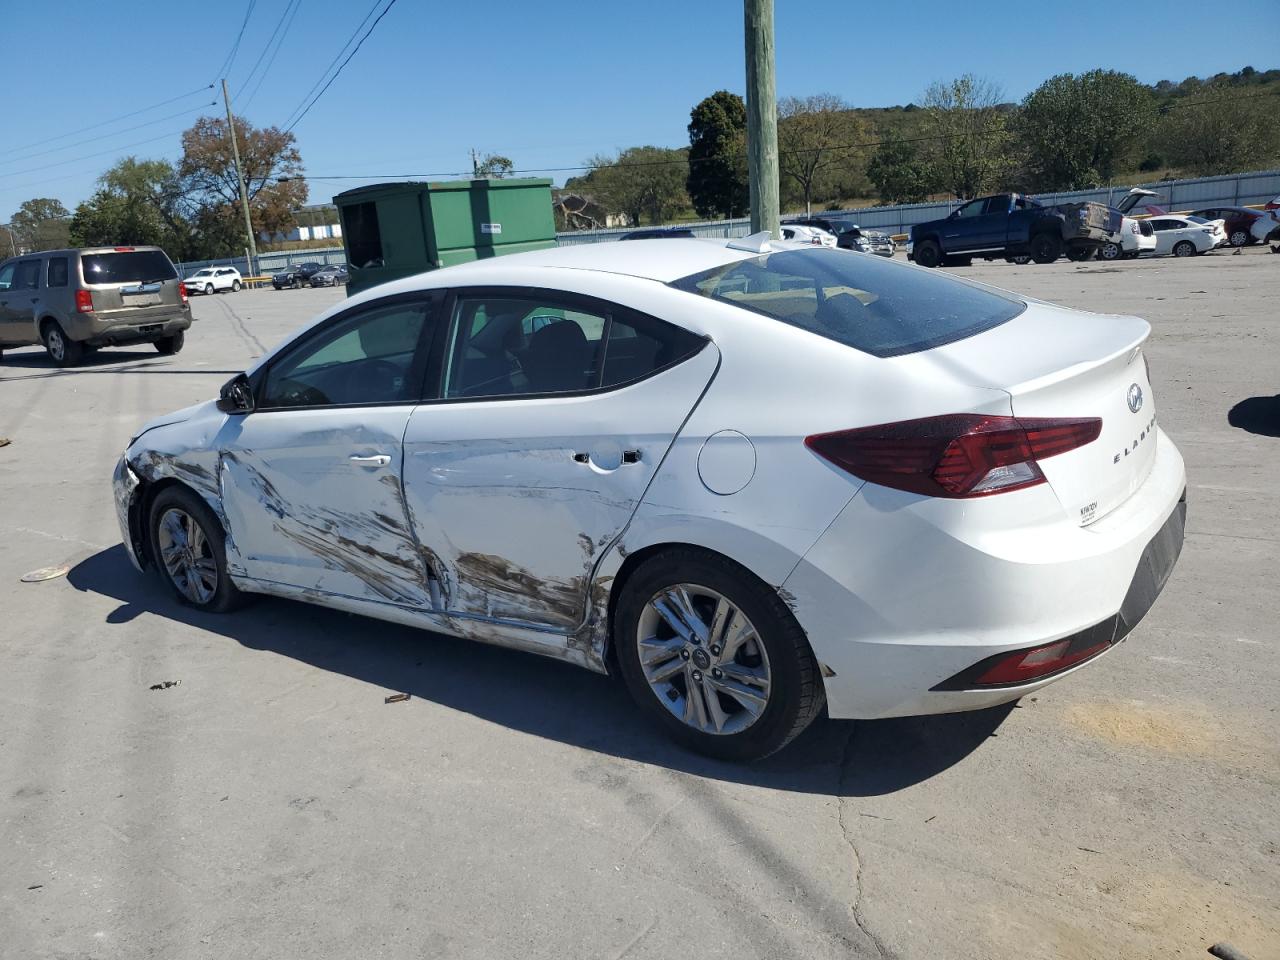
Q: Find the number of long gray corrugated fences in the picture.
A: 1